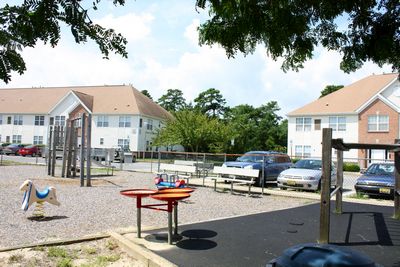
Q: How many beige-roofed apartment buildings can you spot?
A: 2